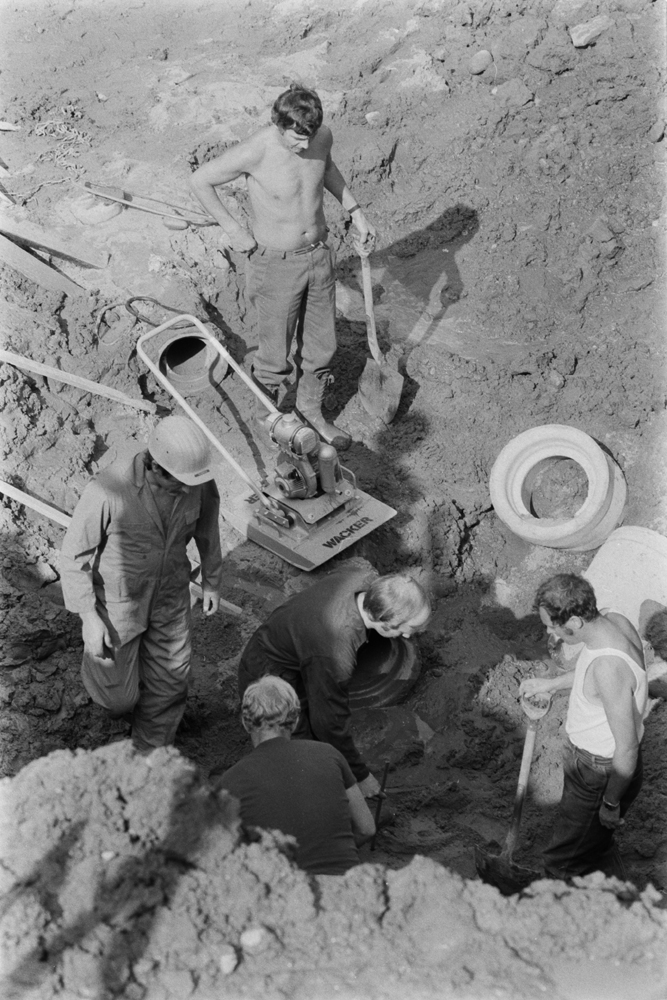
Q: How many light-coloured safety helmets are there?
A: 1